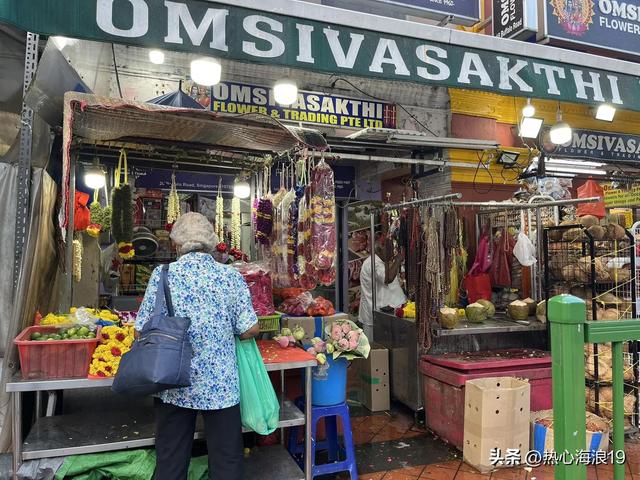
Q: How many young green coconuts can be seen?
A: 6